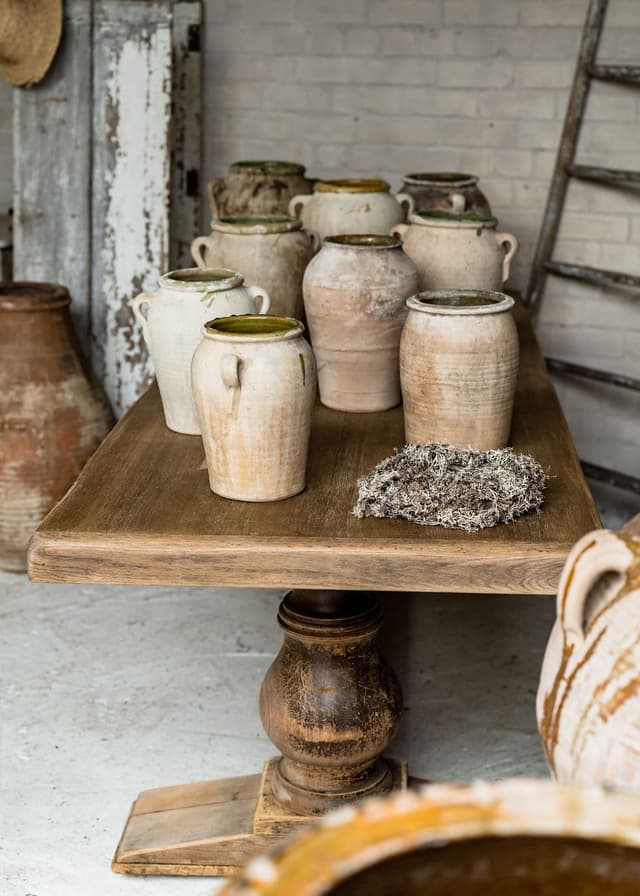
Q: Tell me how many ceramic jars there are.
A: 12